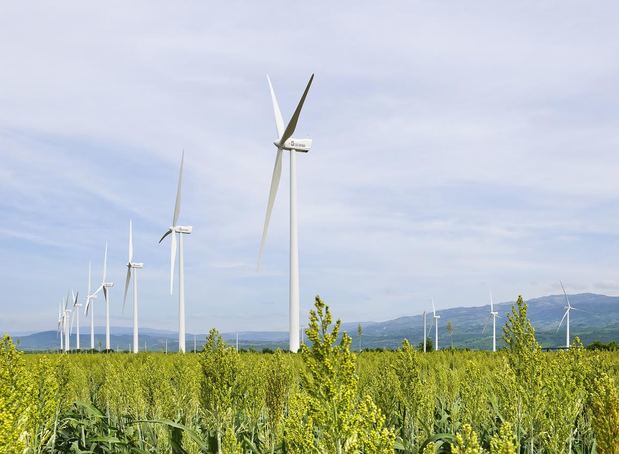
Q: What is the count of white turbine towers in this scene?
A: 12